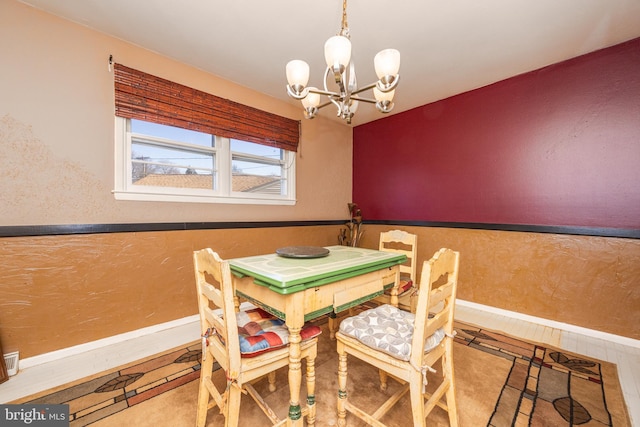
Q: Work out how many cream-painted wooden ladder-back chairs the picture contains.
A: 3